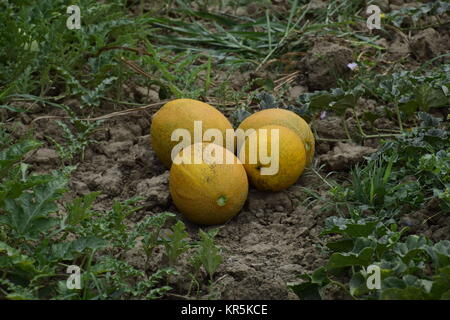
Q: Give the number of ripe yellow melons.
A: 4